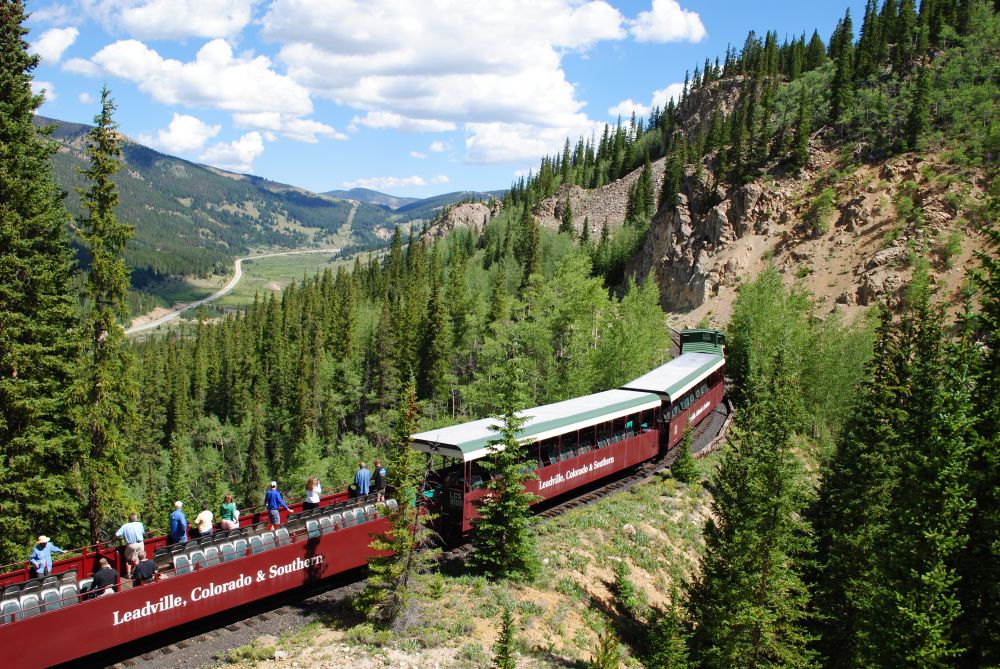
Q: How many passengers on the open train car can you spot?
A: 11